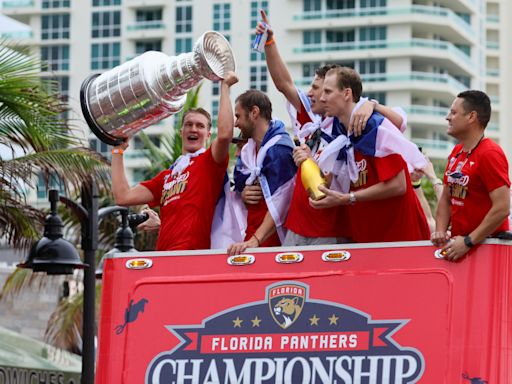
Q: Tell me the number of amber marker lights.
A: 5